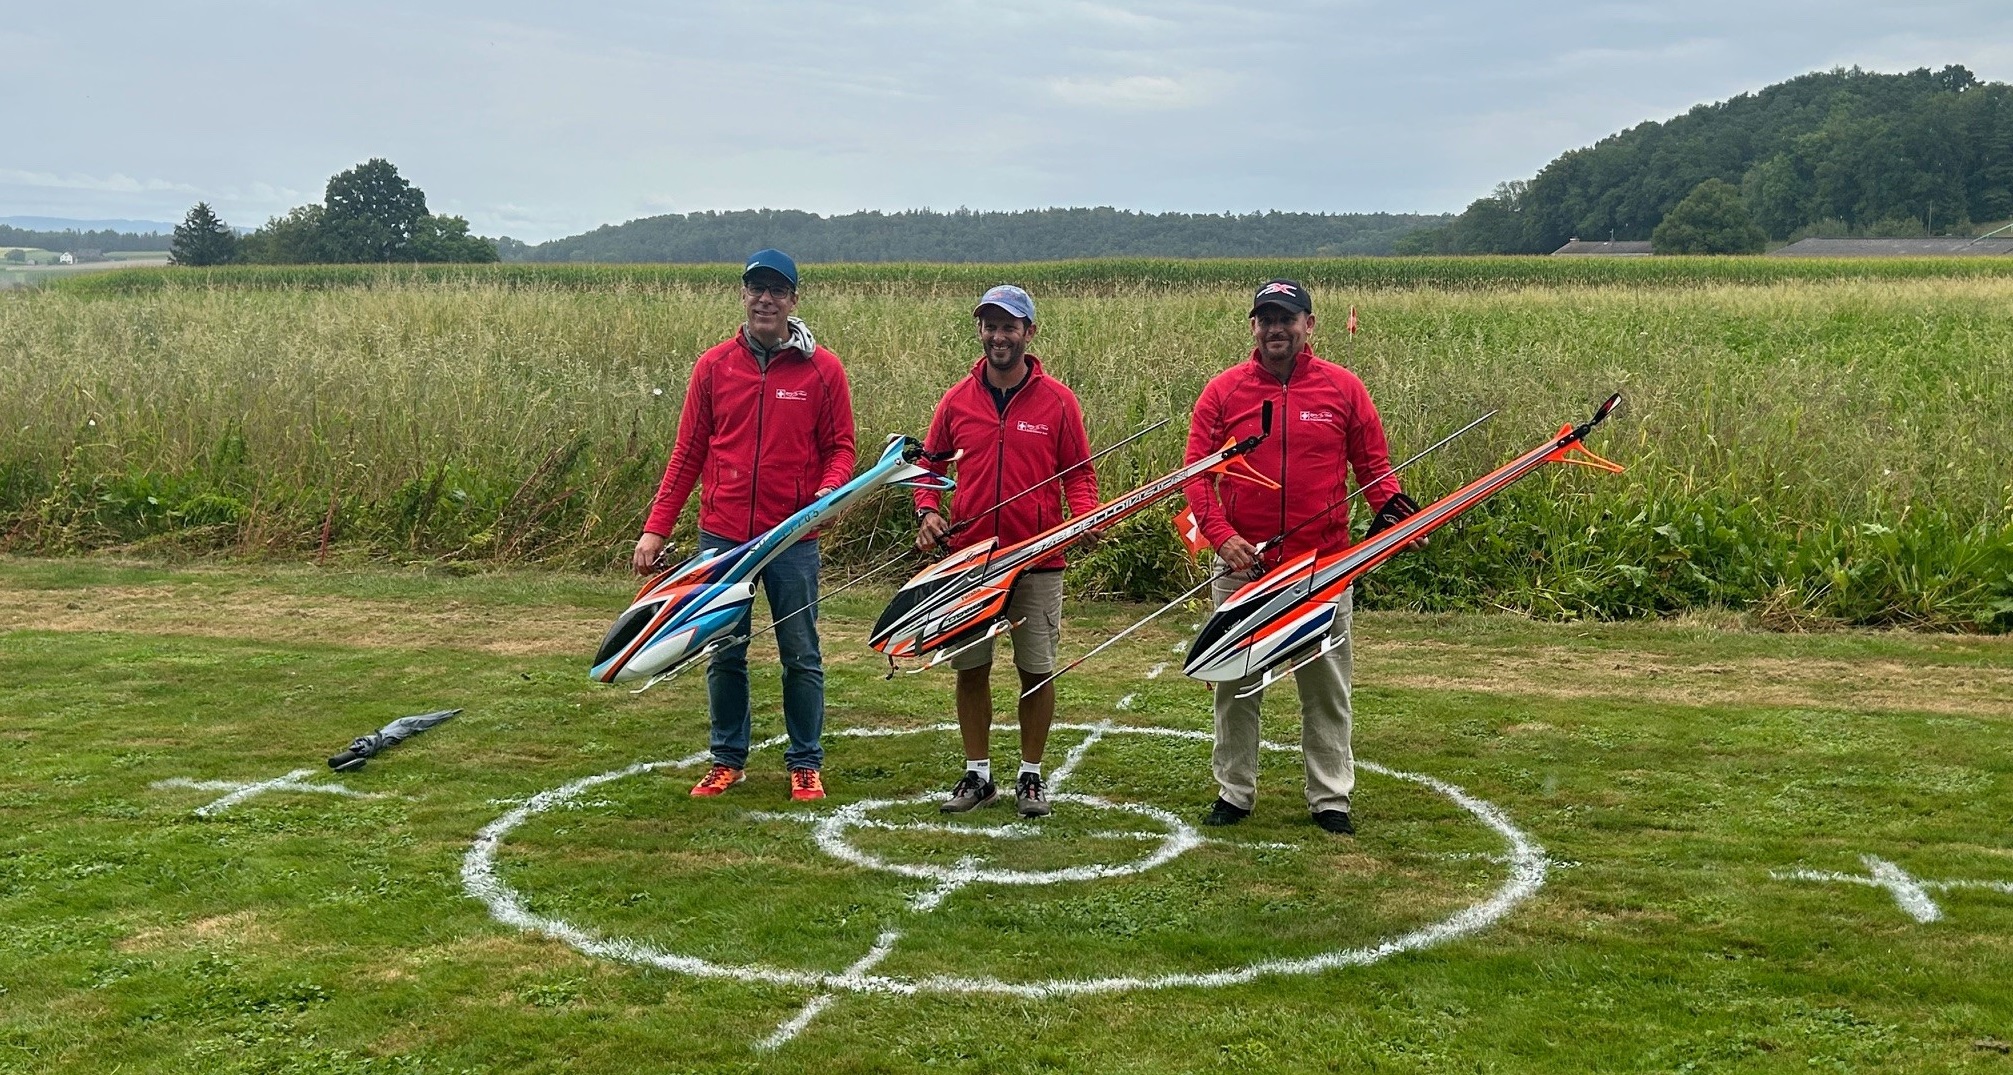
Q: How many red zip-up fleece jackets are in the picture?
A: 3